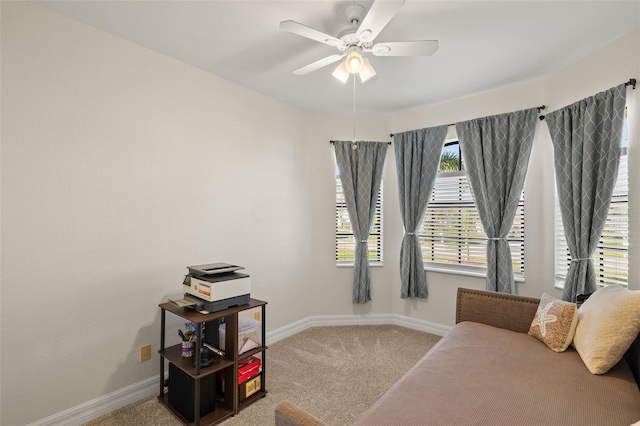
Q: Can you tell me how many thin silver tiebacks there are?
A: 4